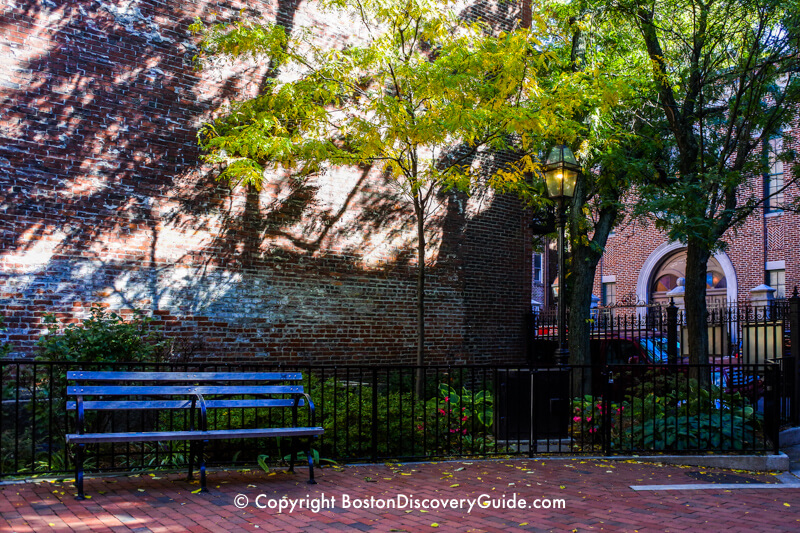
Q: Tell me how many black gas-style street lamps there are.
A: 1